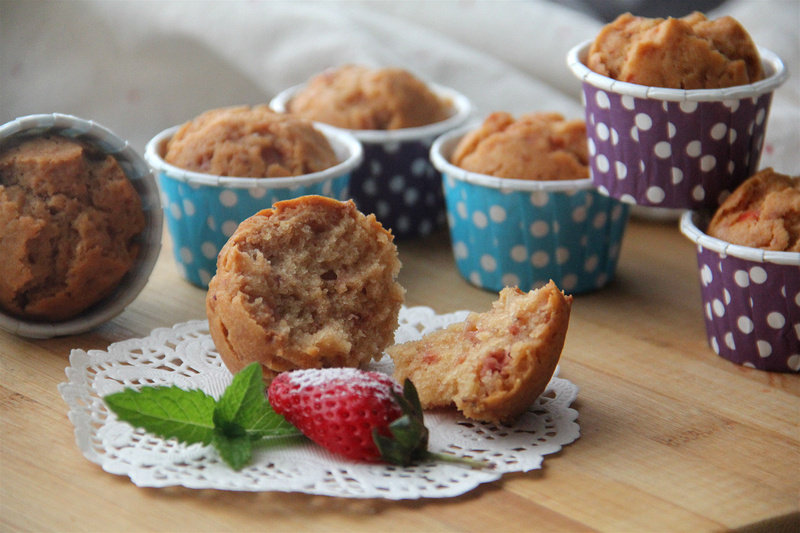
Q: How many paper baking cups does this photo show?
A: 6